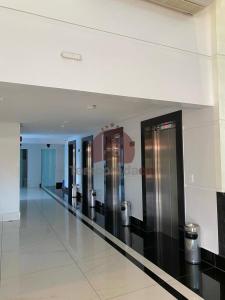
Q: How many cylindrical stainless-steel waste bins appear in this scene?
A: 4